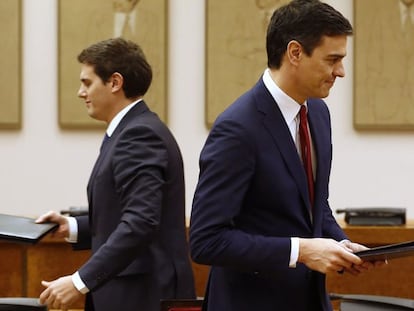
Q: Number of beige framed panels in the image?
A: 4